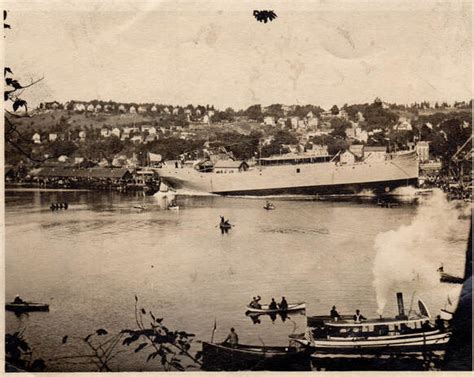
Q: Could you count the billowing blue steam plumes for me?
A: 0